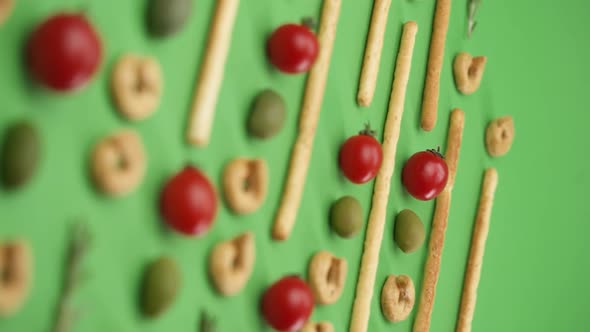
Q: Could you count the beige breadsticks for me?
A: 7